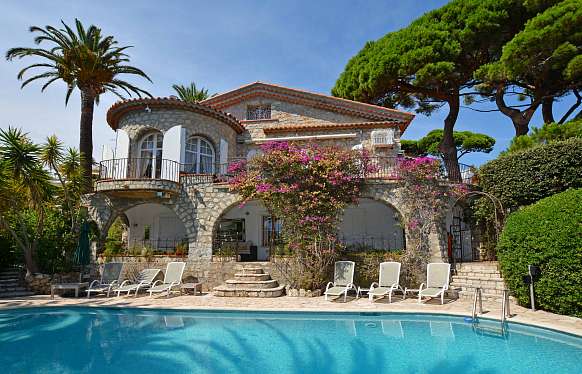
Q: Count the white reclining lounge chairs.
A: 6